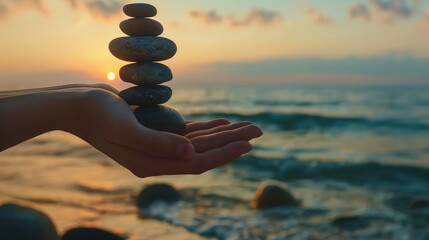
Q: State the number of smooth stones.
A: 6